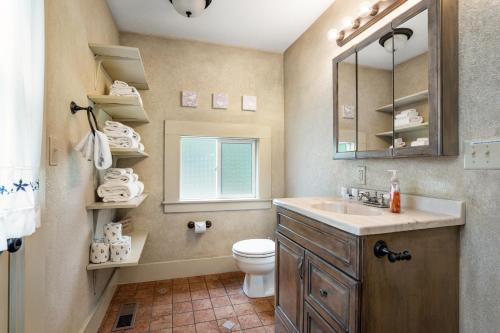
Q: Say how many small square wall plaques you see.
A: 3